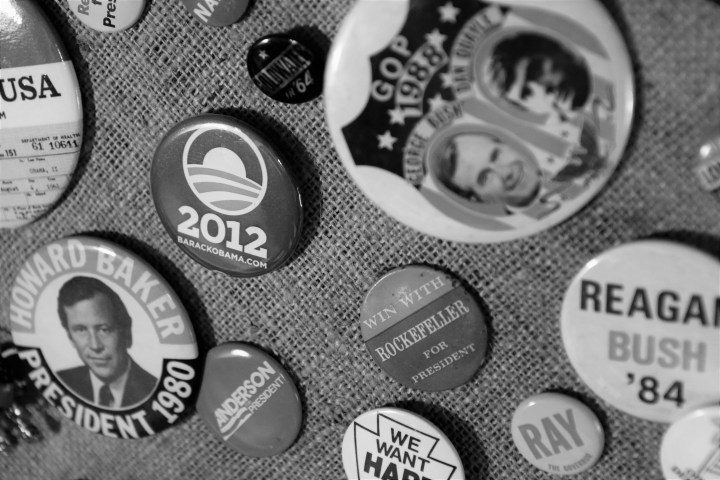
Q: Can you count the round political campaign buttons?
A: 14